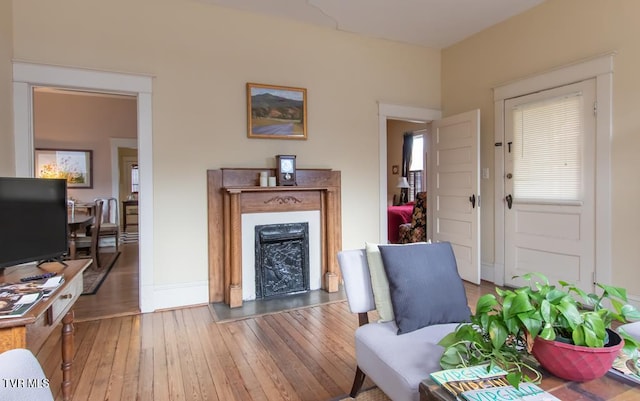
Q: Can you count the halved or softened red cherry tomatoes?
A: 0